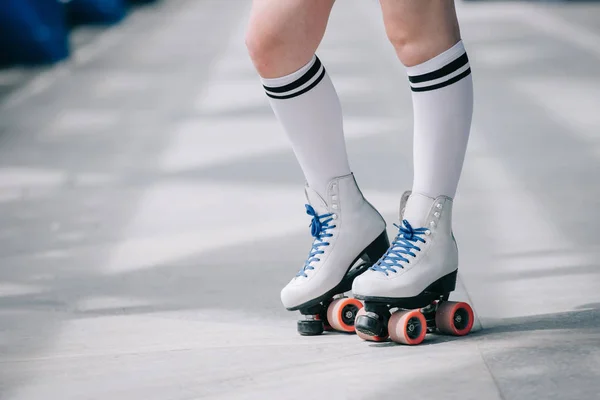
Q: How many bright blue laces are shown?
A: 2